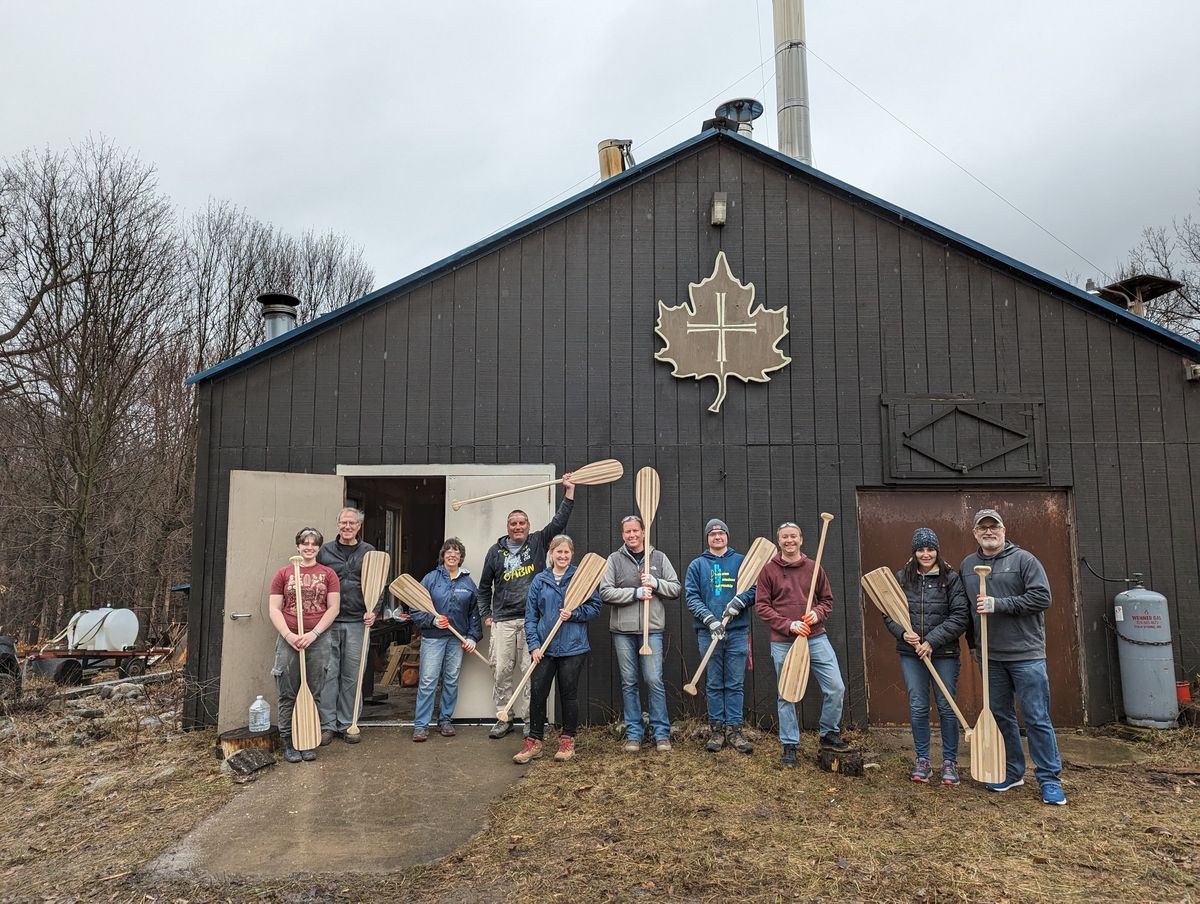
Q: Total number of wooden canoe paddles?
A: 10